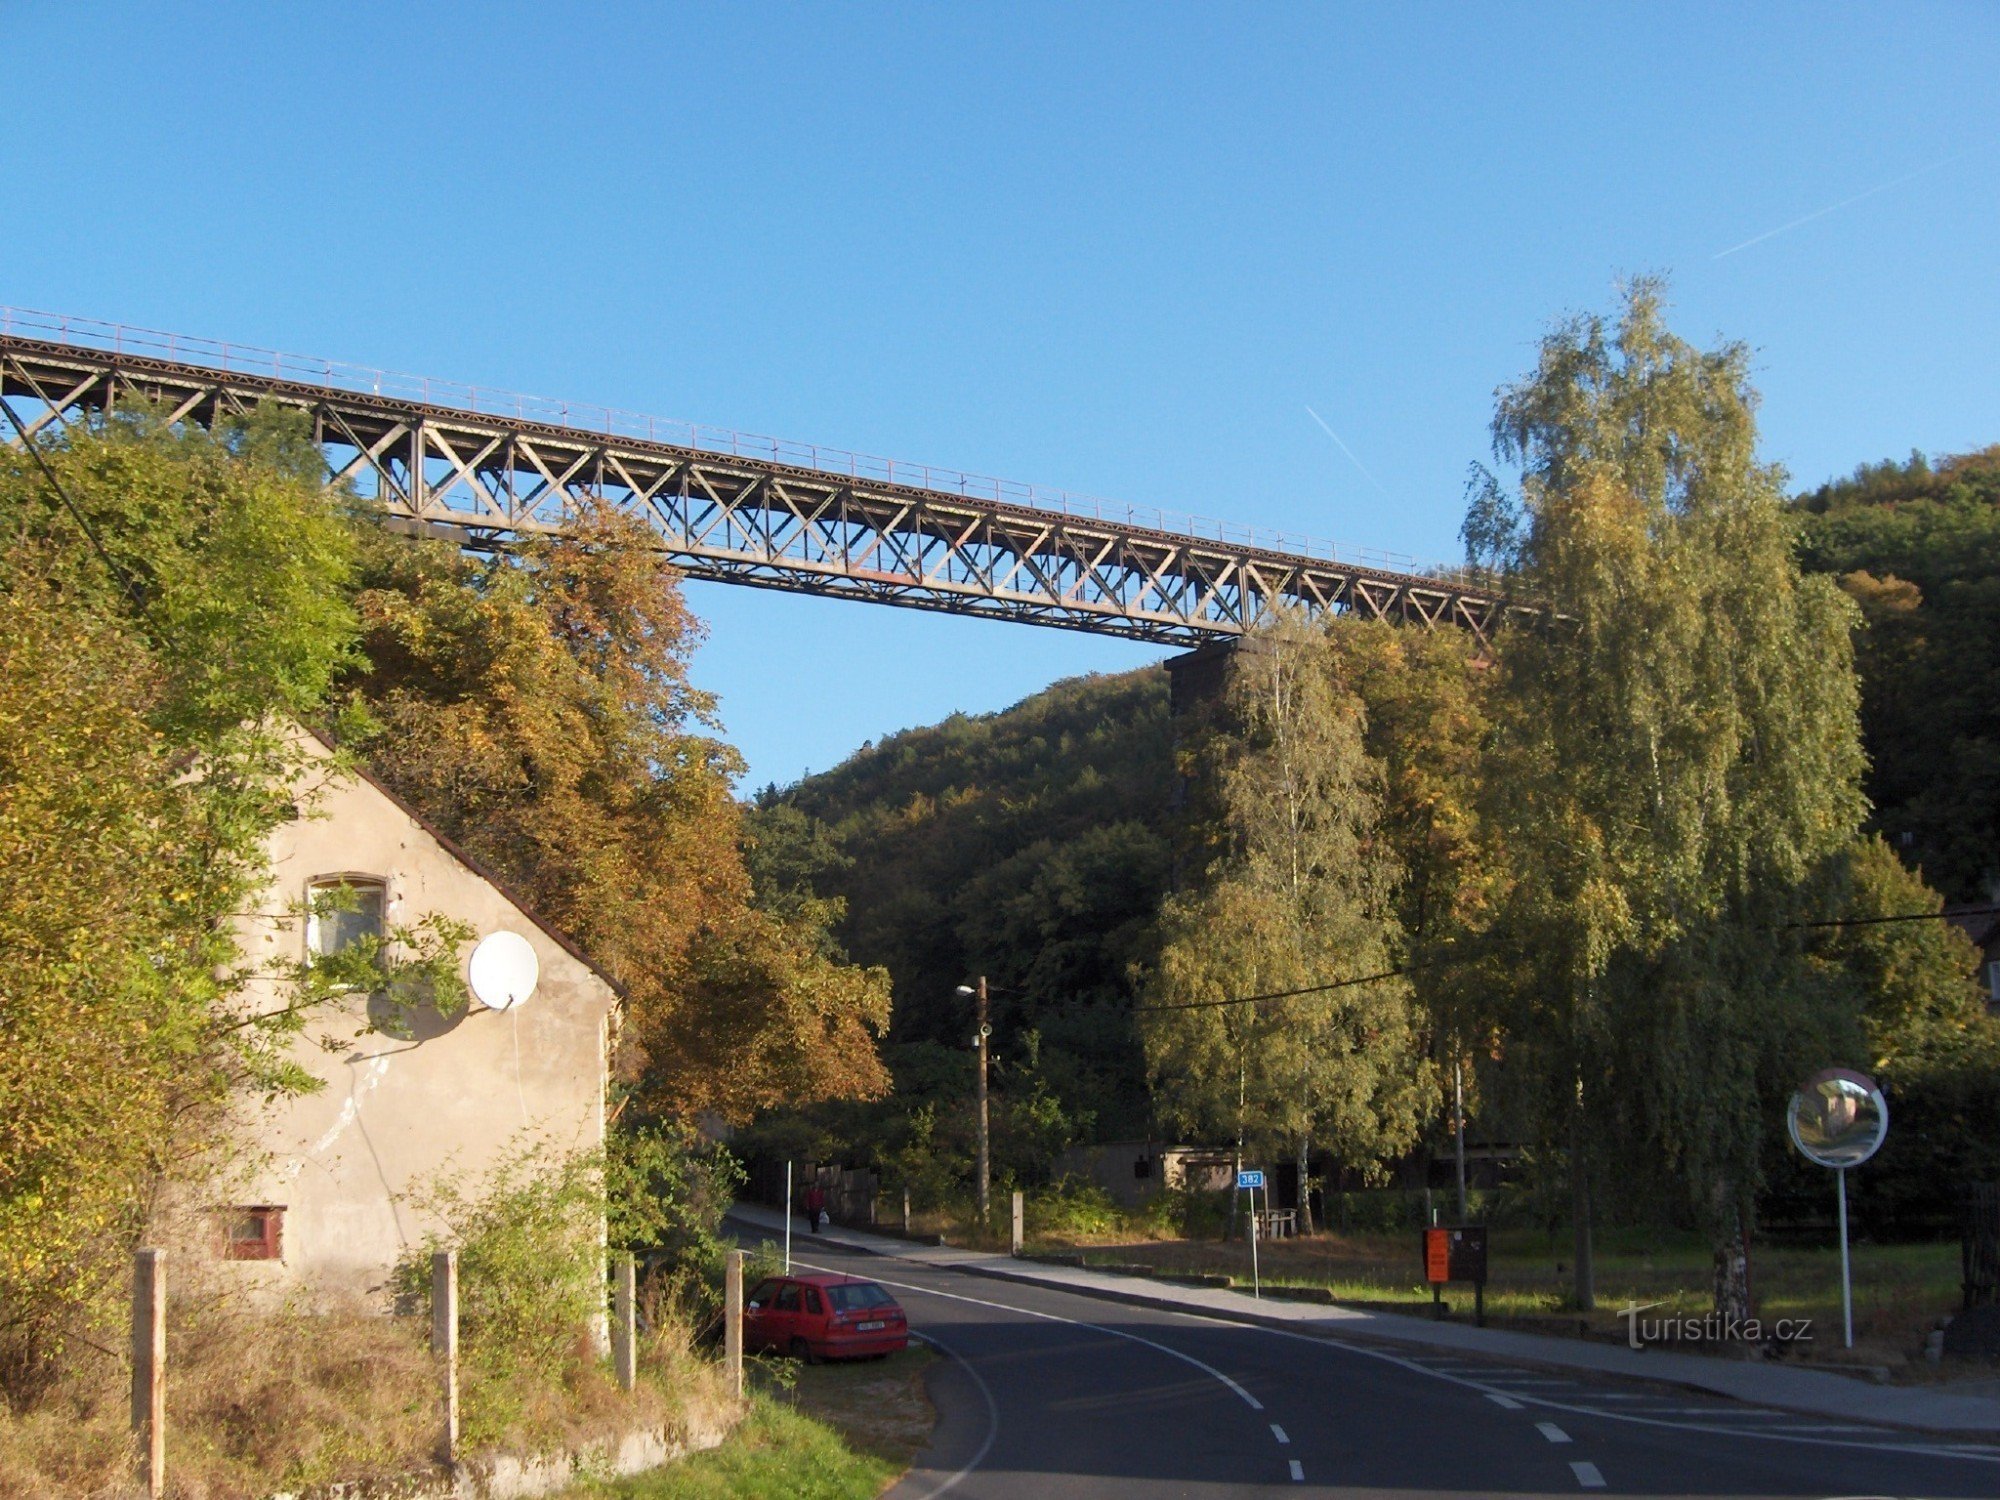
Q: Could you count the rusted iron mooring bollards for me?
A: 0